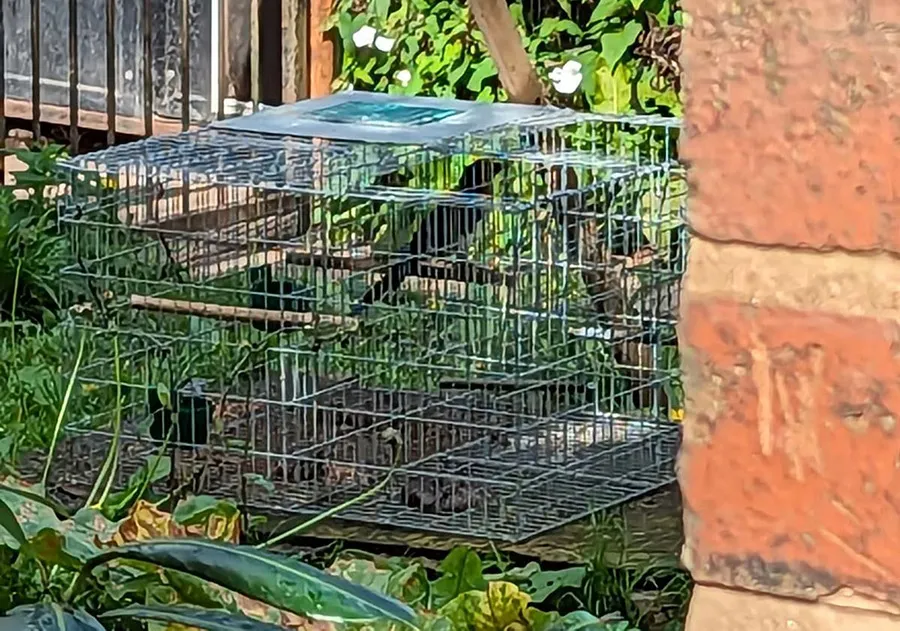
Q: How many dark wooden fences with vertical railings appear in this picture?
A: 1